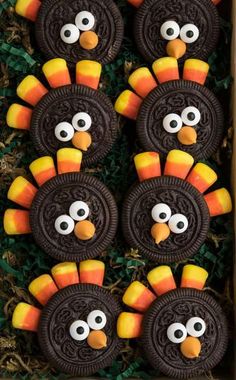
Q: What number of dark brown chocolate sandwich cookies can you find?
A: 8